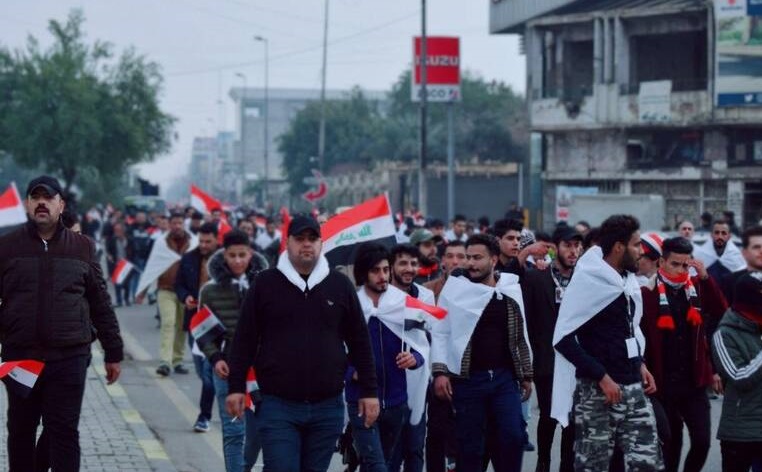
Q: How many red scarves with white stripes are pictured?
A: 1